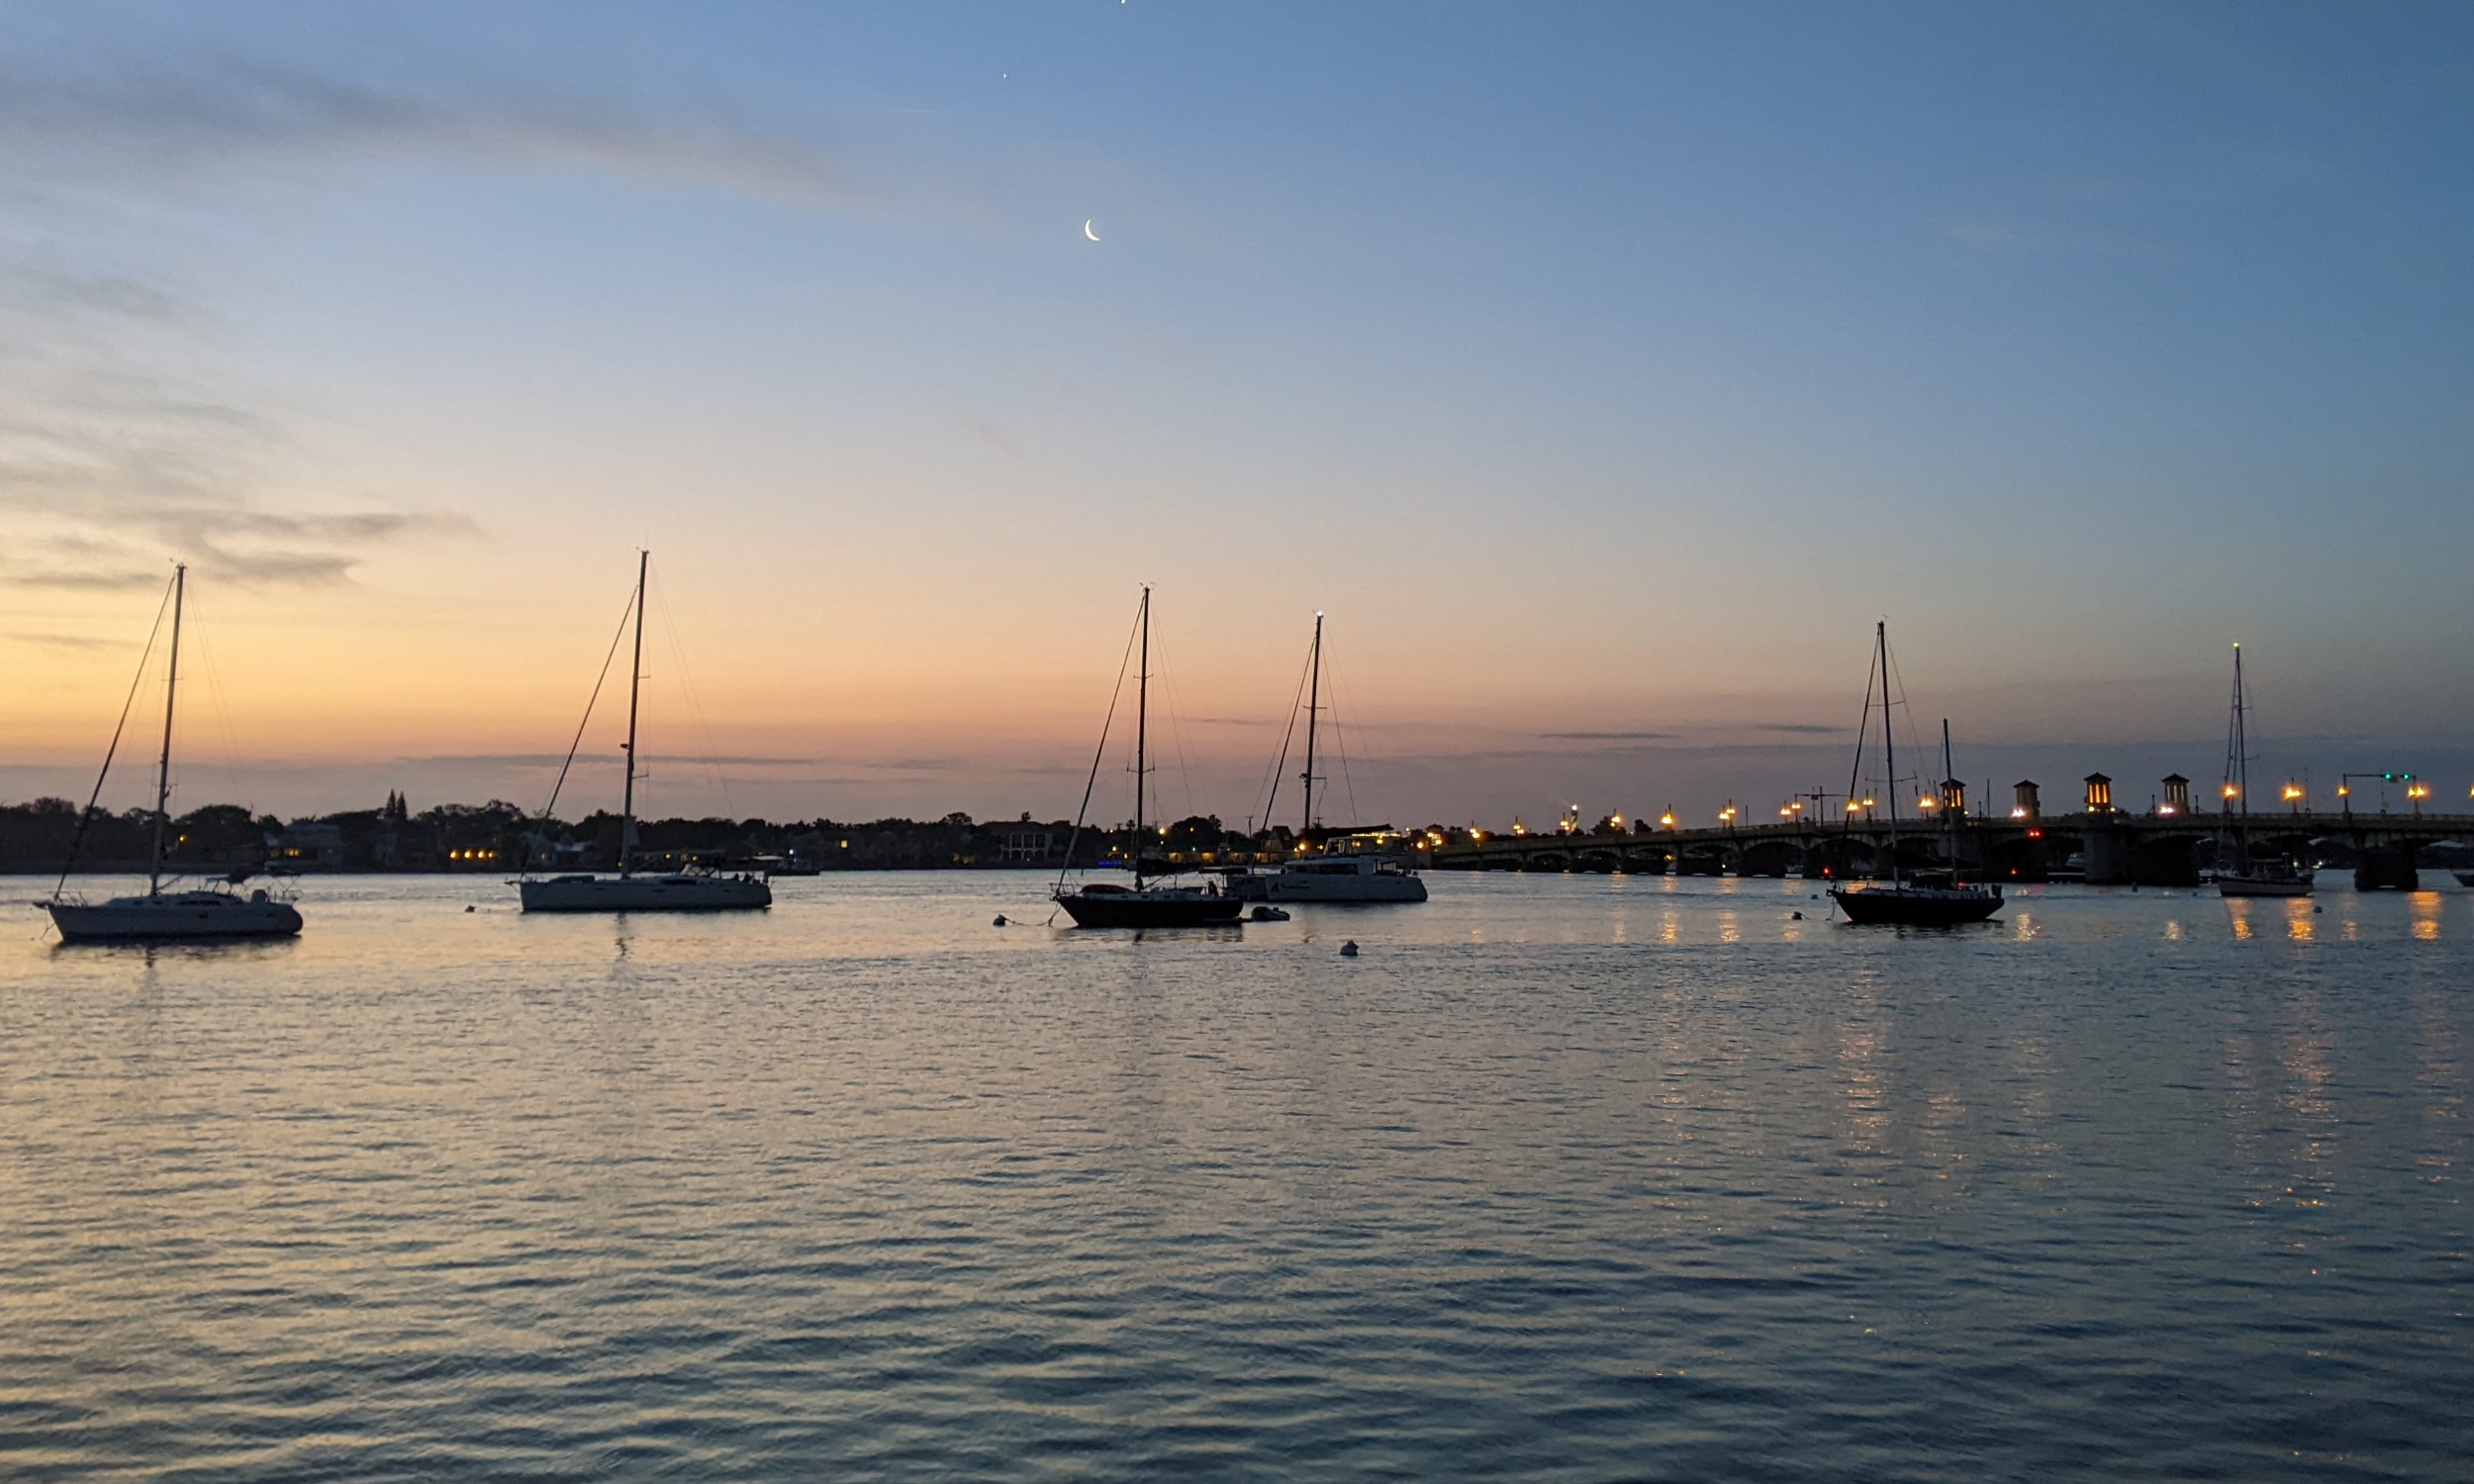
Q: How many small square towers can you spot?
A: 4